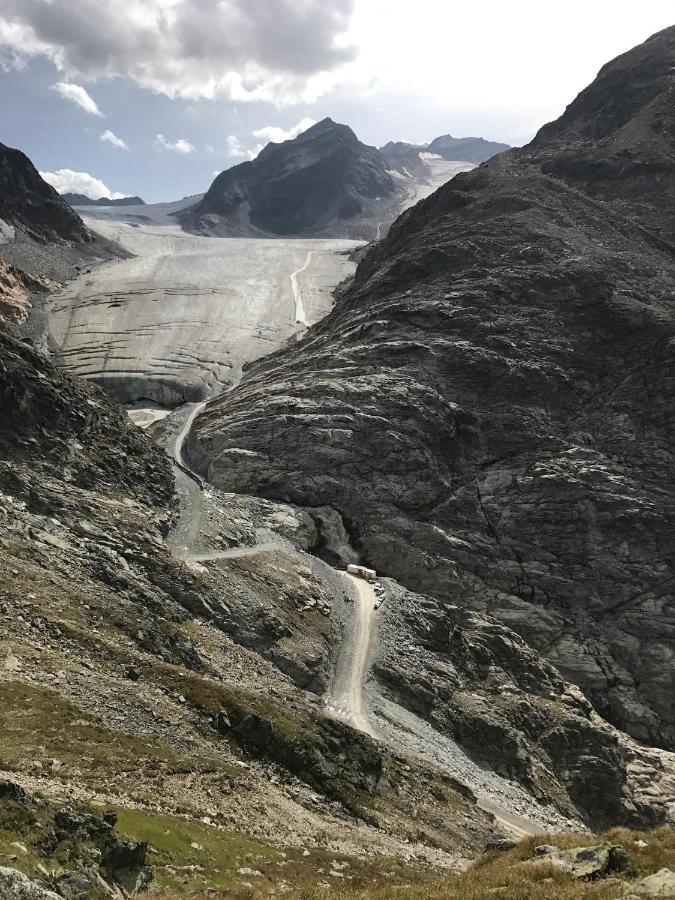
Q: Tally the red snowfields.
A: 0